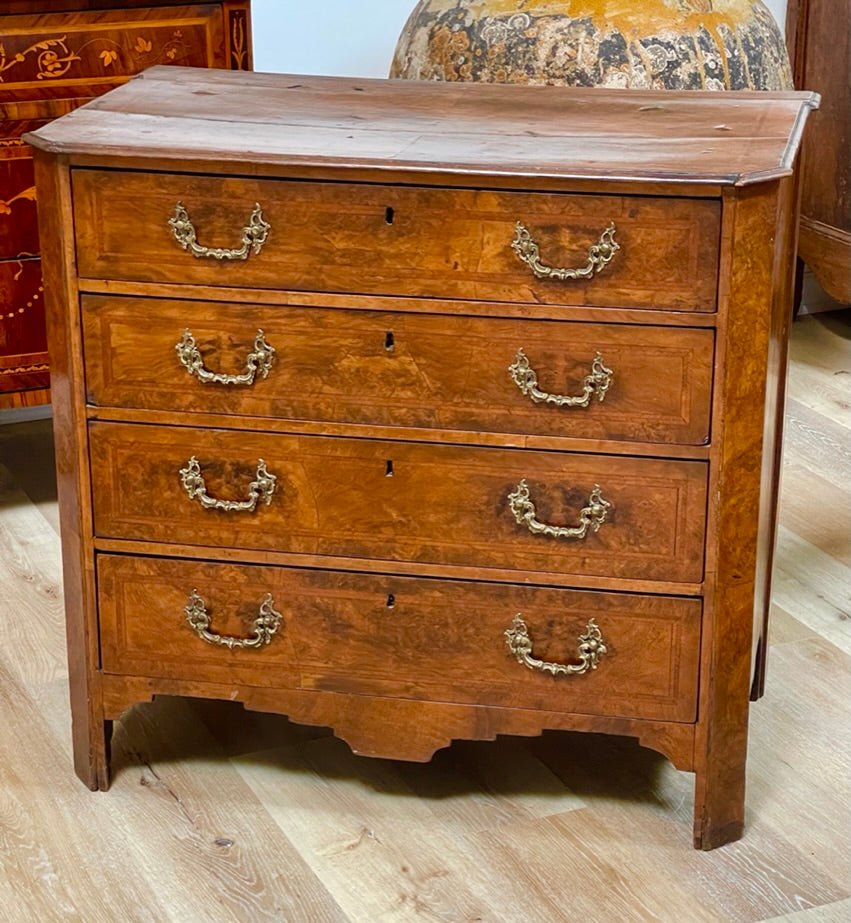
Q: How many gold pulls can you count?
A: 8